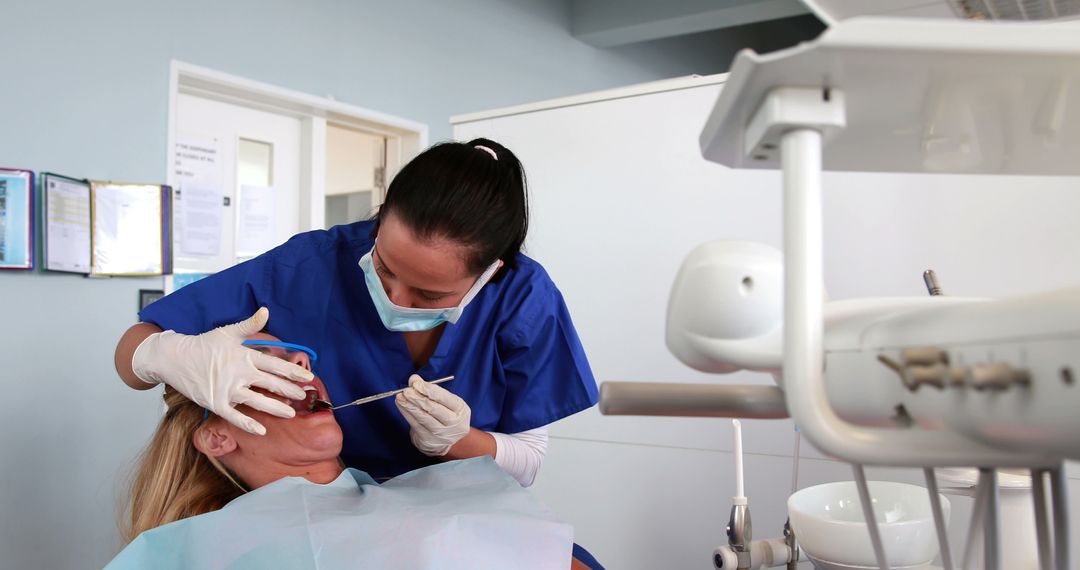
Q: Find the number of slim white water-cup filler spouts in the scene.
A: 1